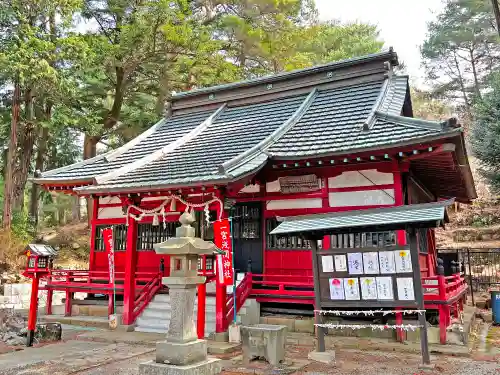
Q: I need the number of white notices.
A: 11